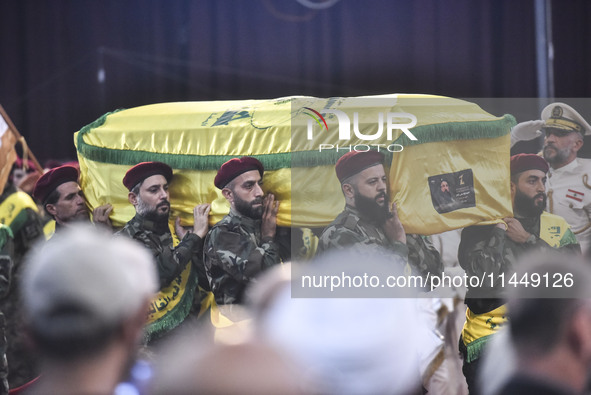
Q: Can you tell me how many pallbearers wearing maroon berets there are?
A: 5